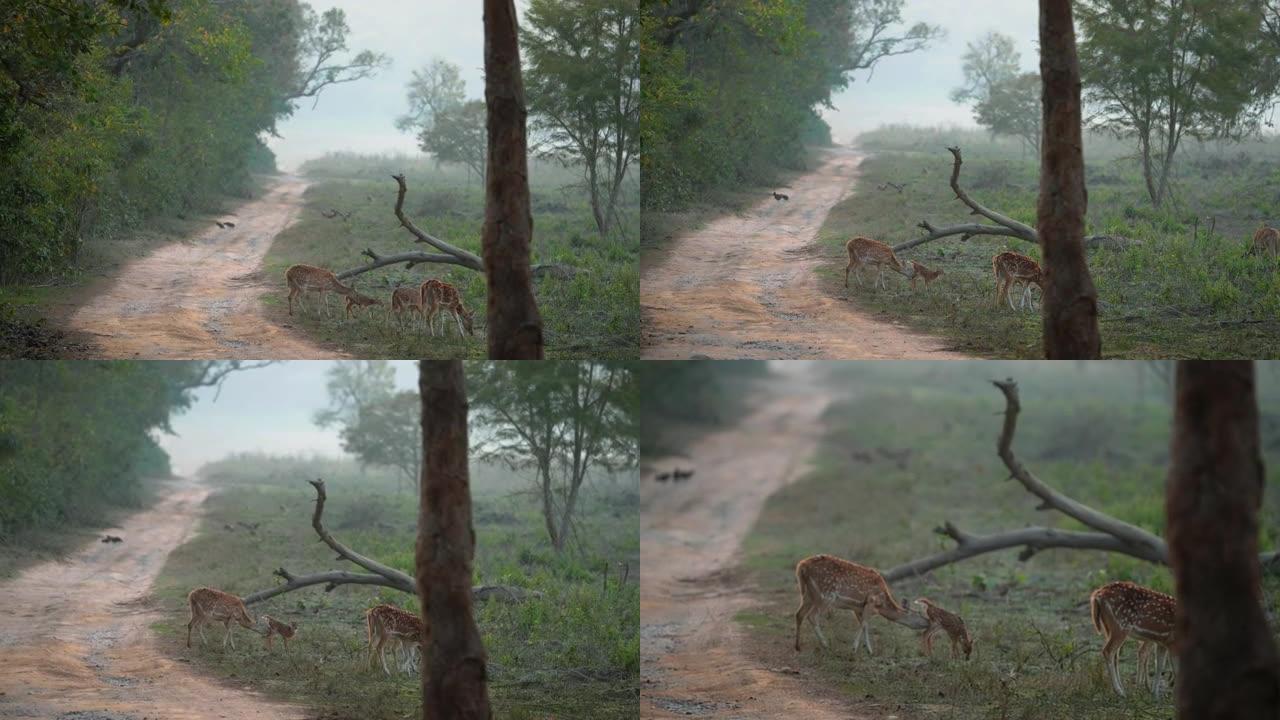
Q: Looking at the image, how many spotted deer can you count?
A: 14